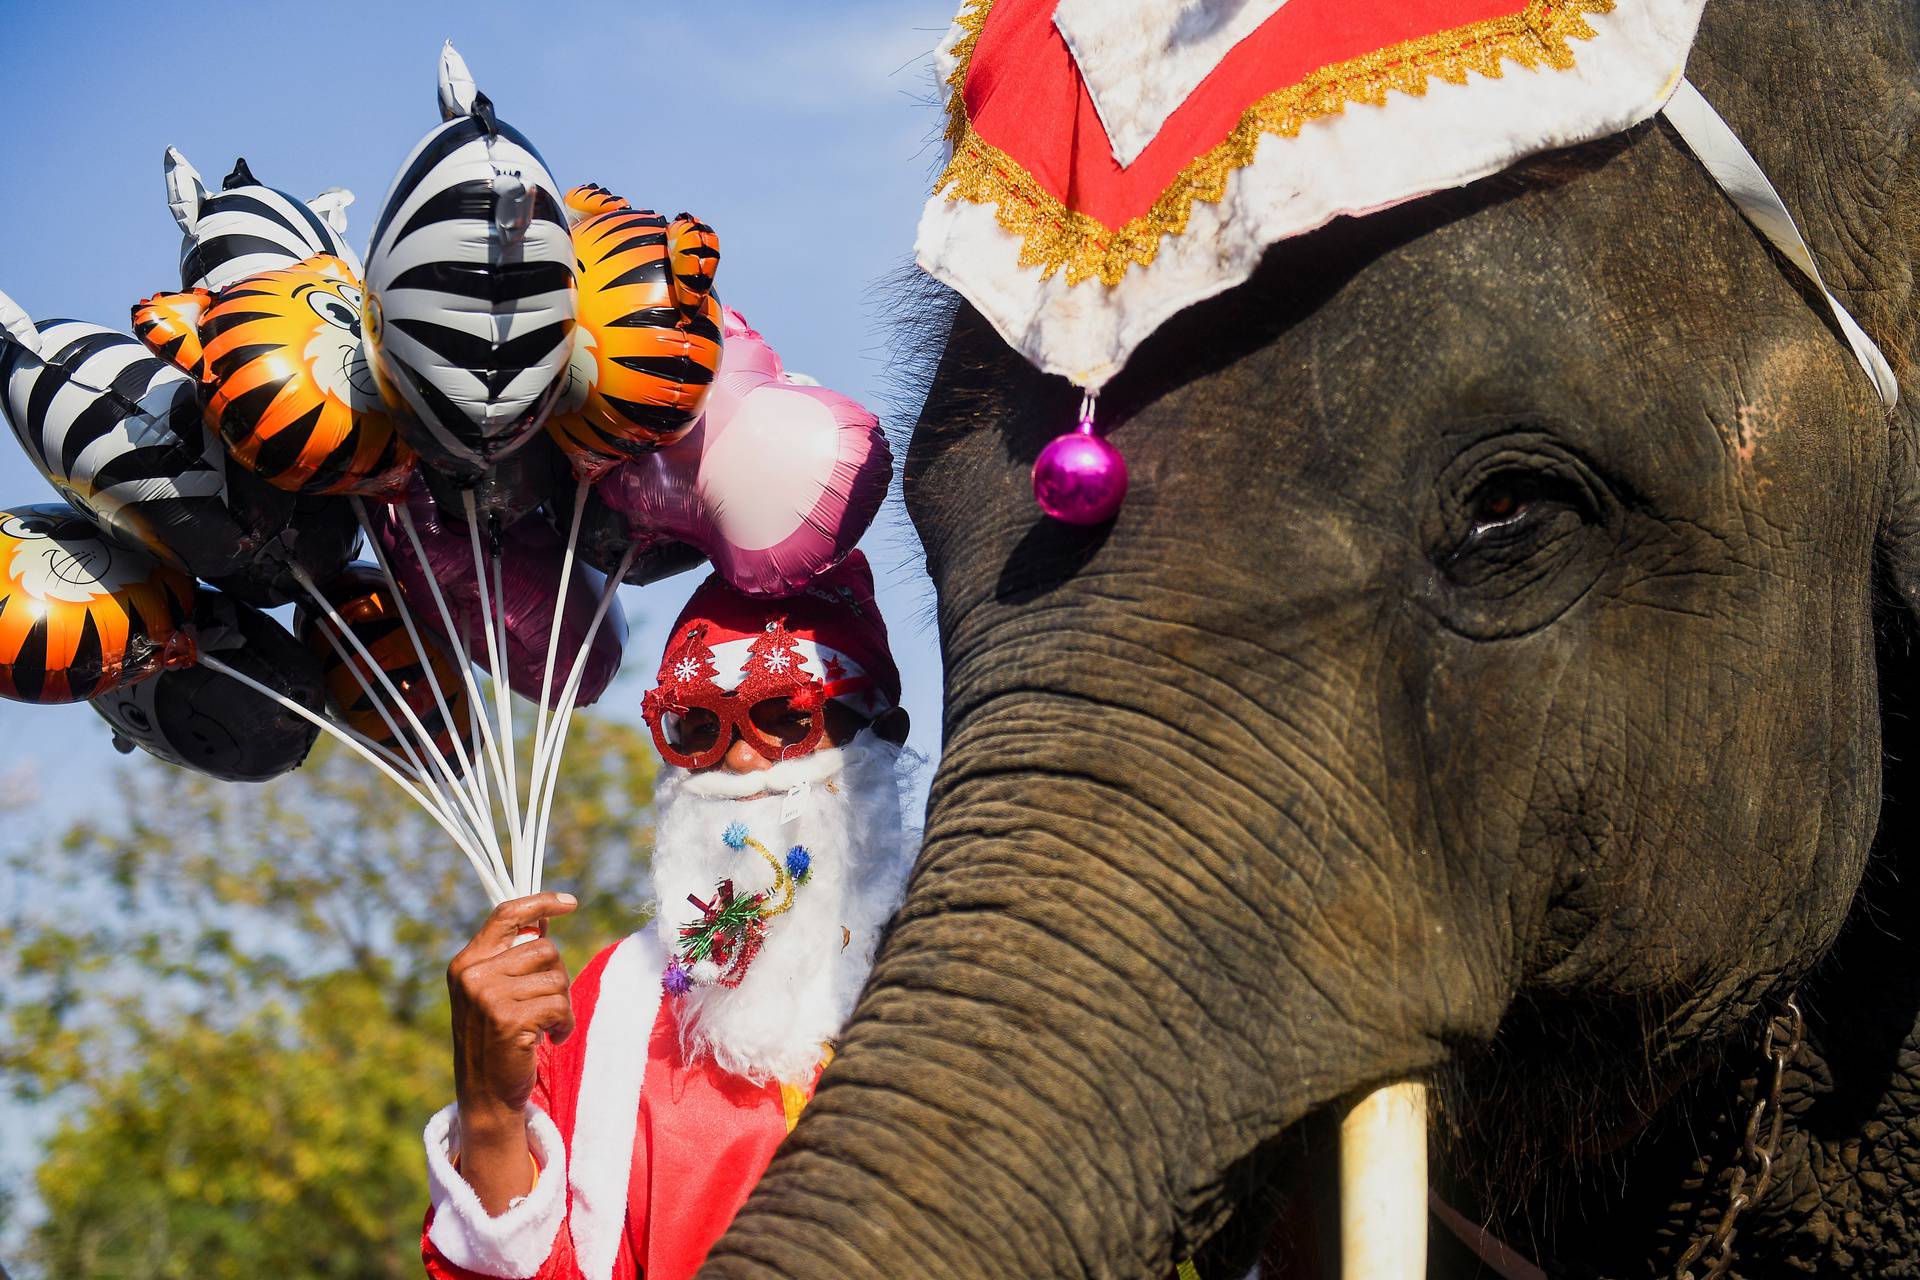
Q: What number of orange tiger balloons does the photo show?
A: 4